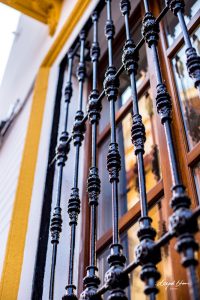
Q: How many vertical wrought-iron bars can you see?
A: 7